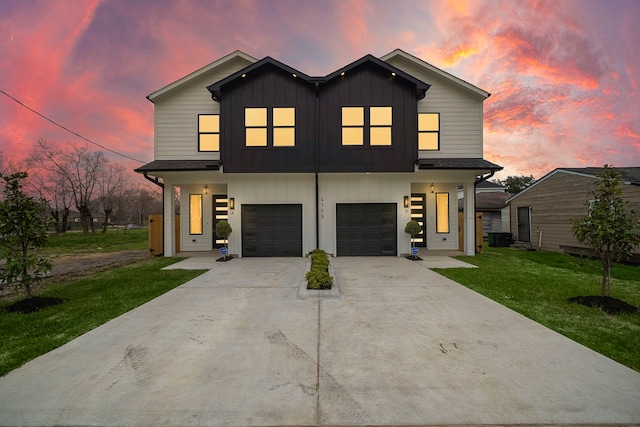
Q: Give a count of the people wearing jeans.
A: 0